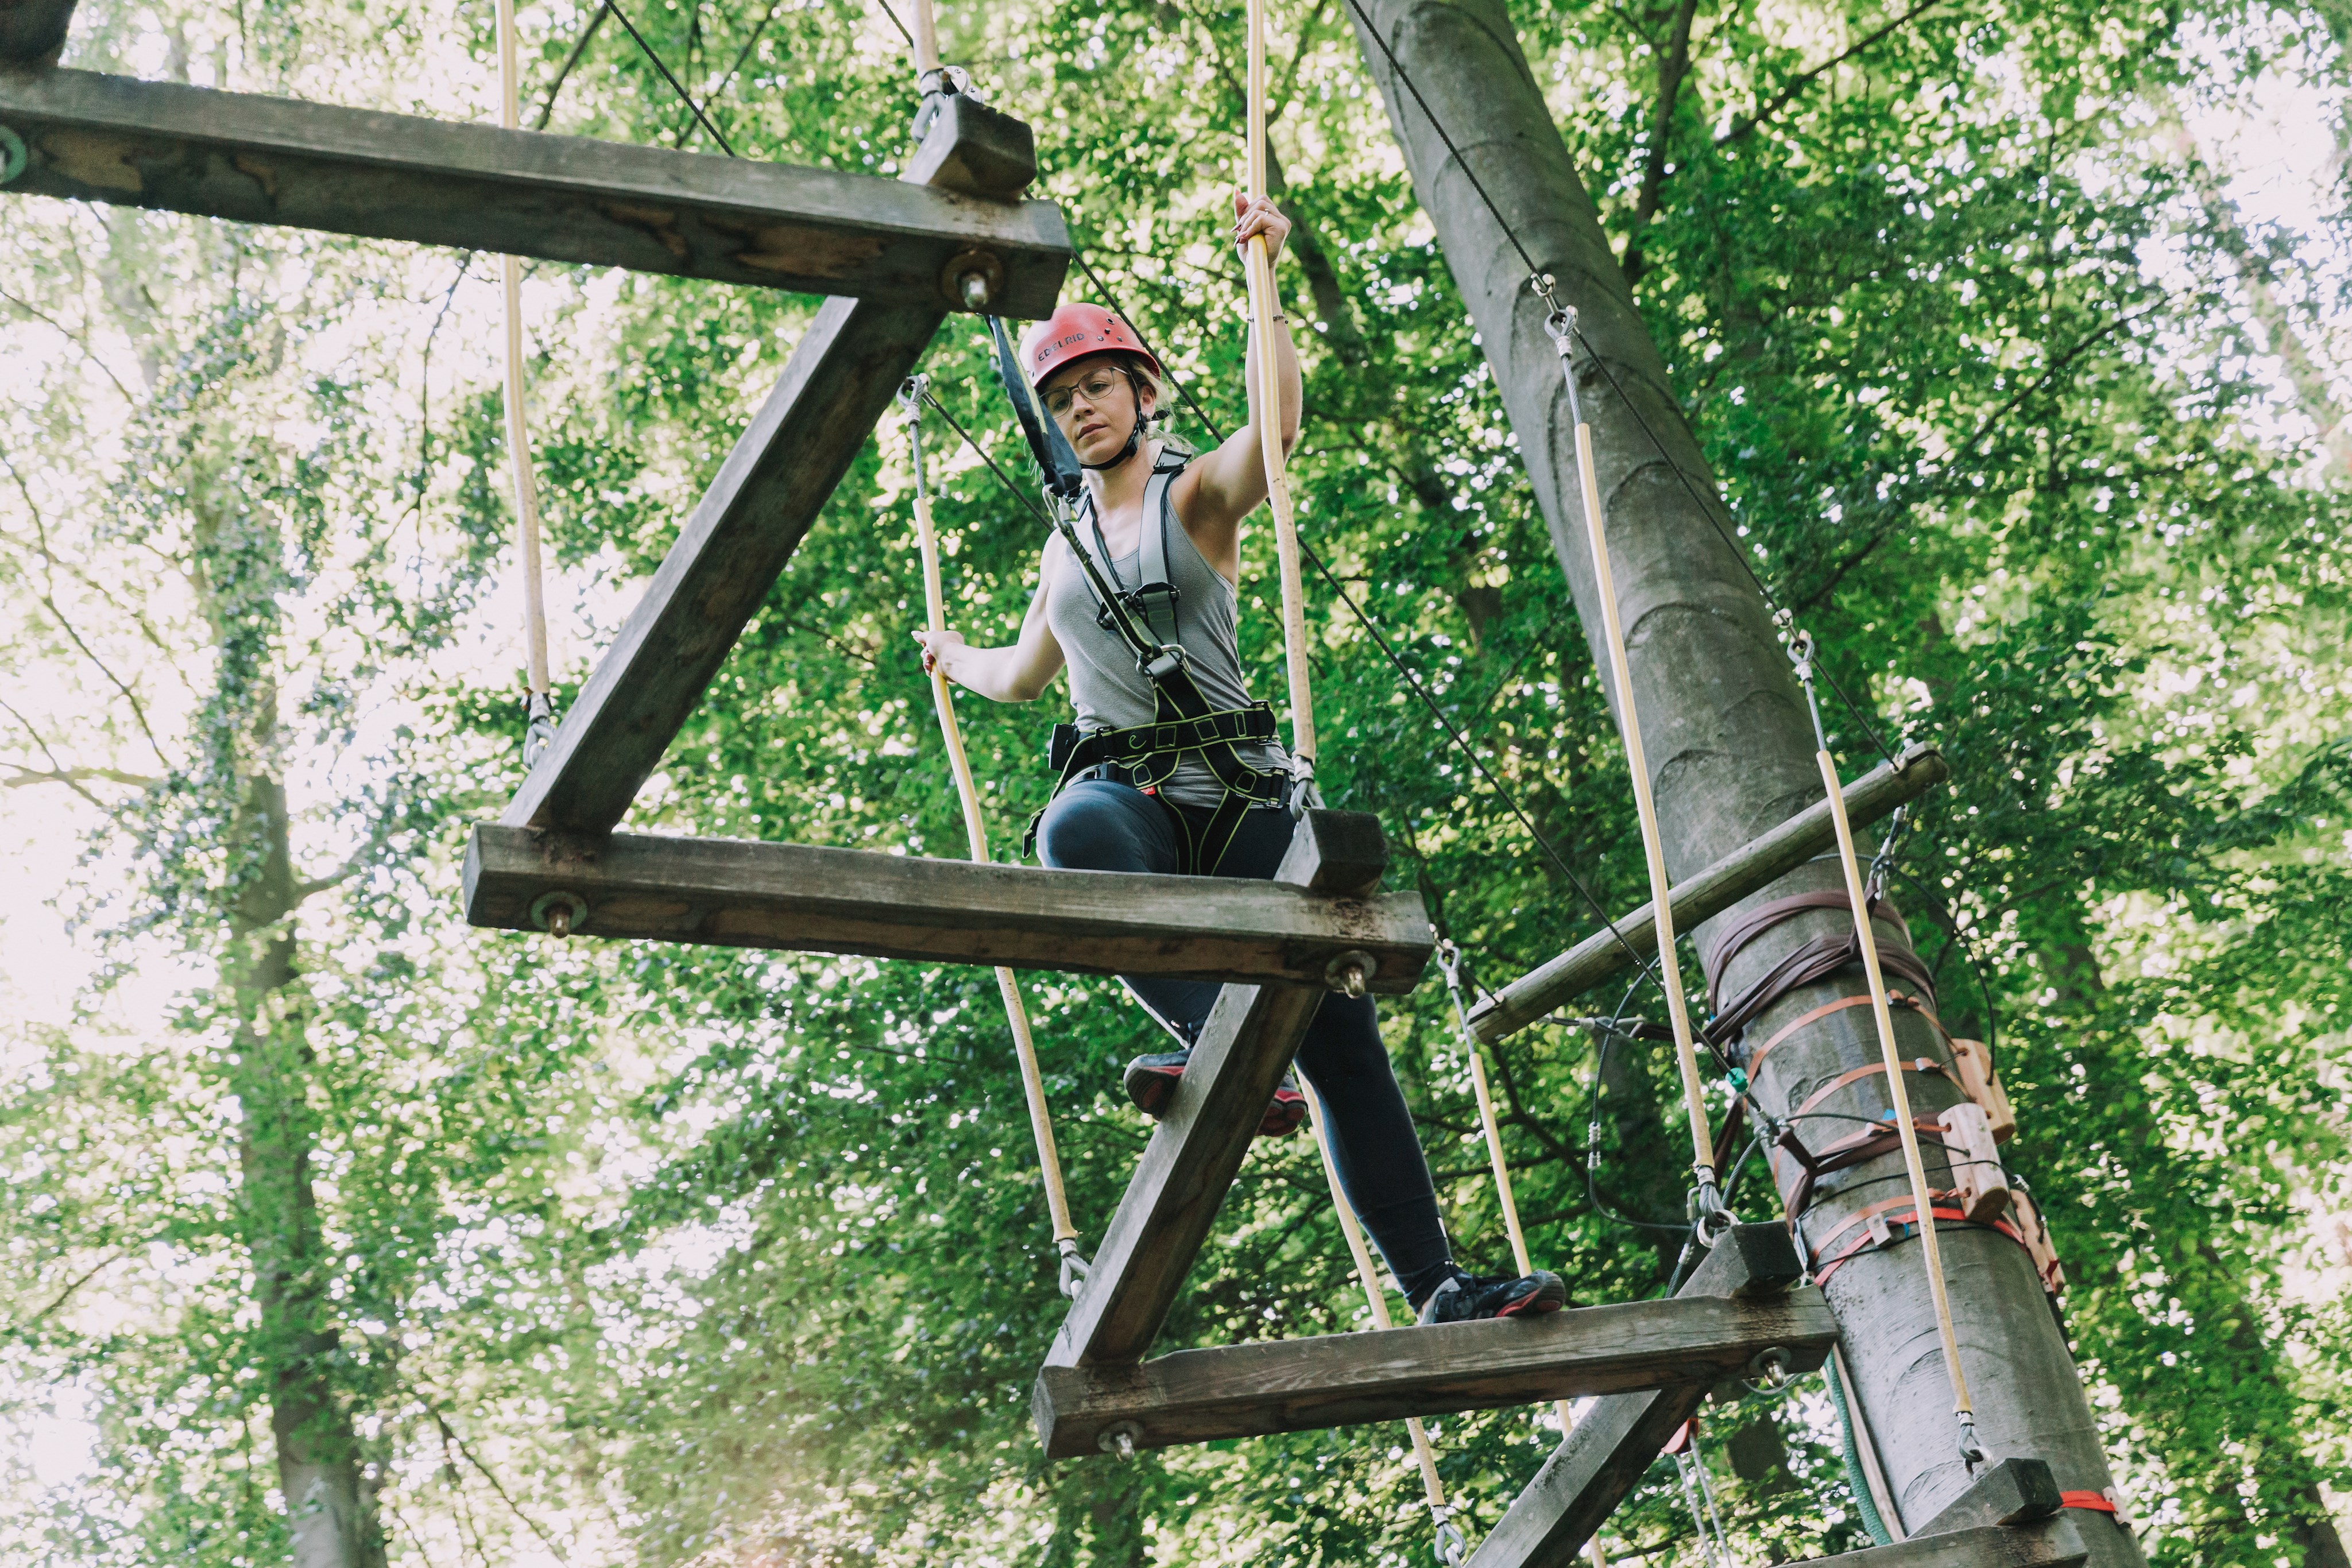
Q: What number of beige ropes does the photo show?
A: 8